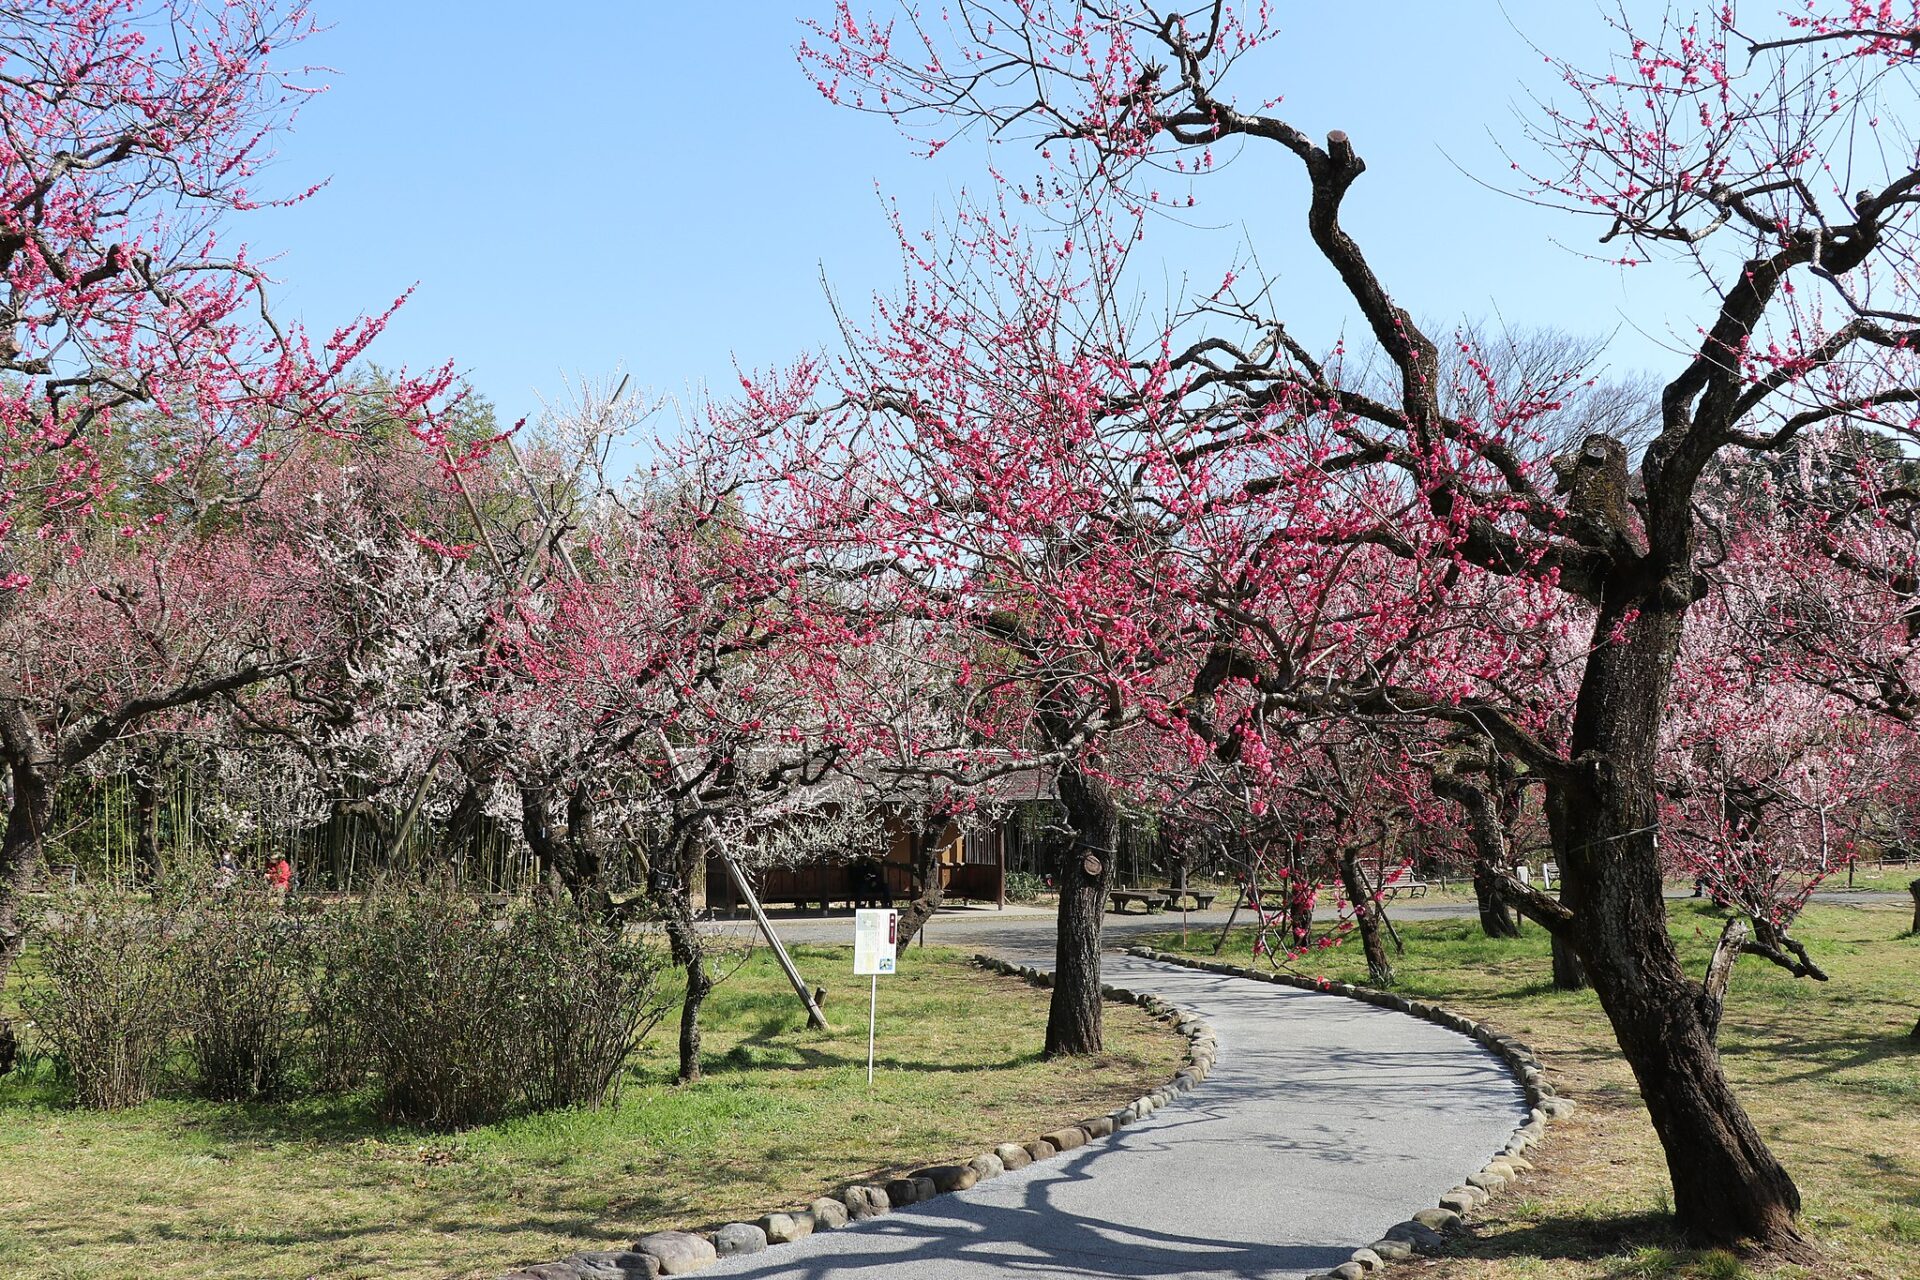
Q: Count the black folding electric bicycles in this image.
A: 0